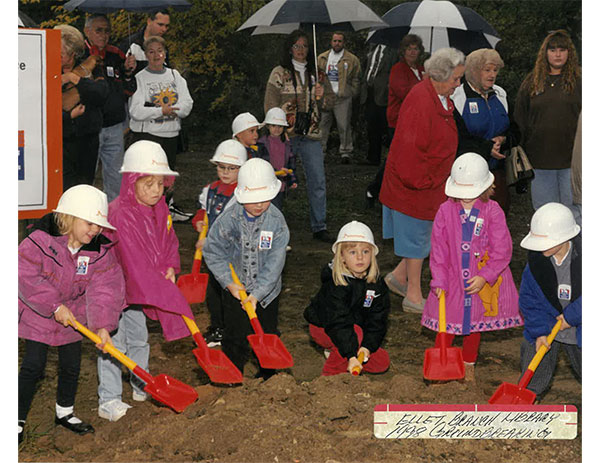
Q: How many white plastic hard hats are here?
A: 9